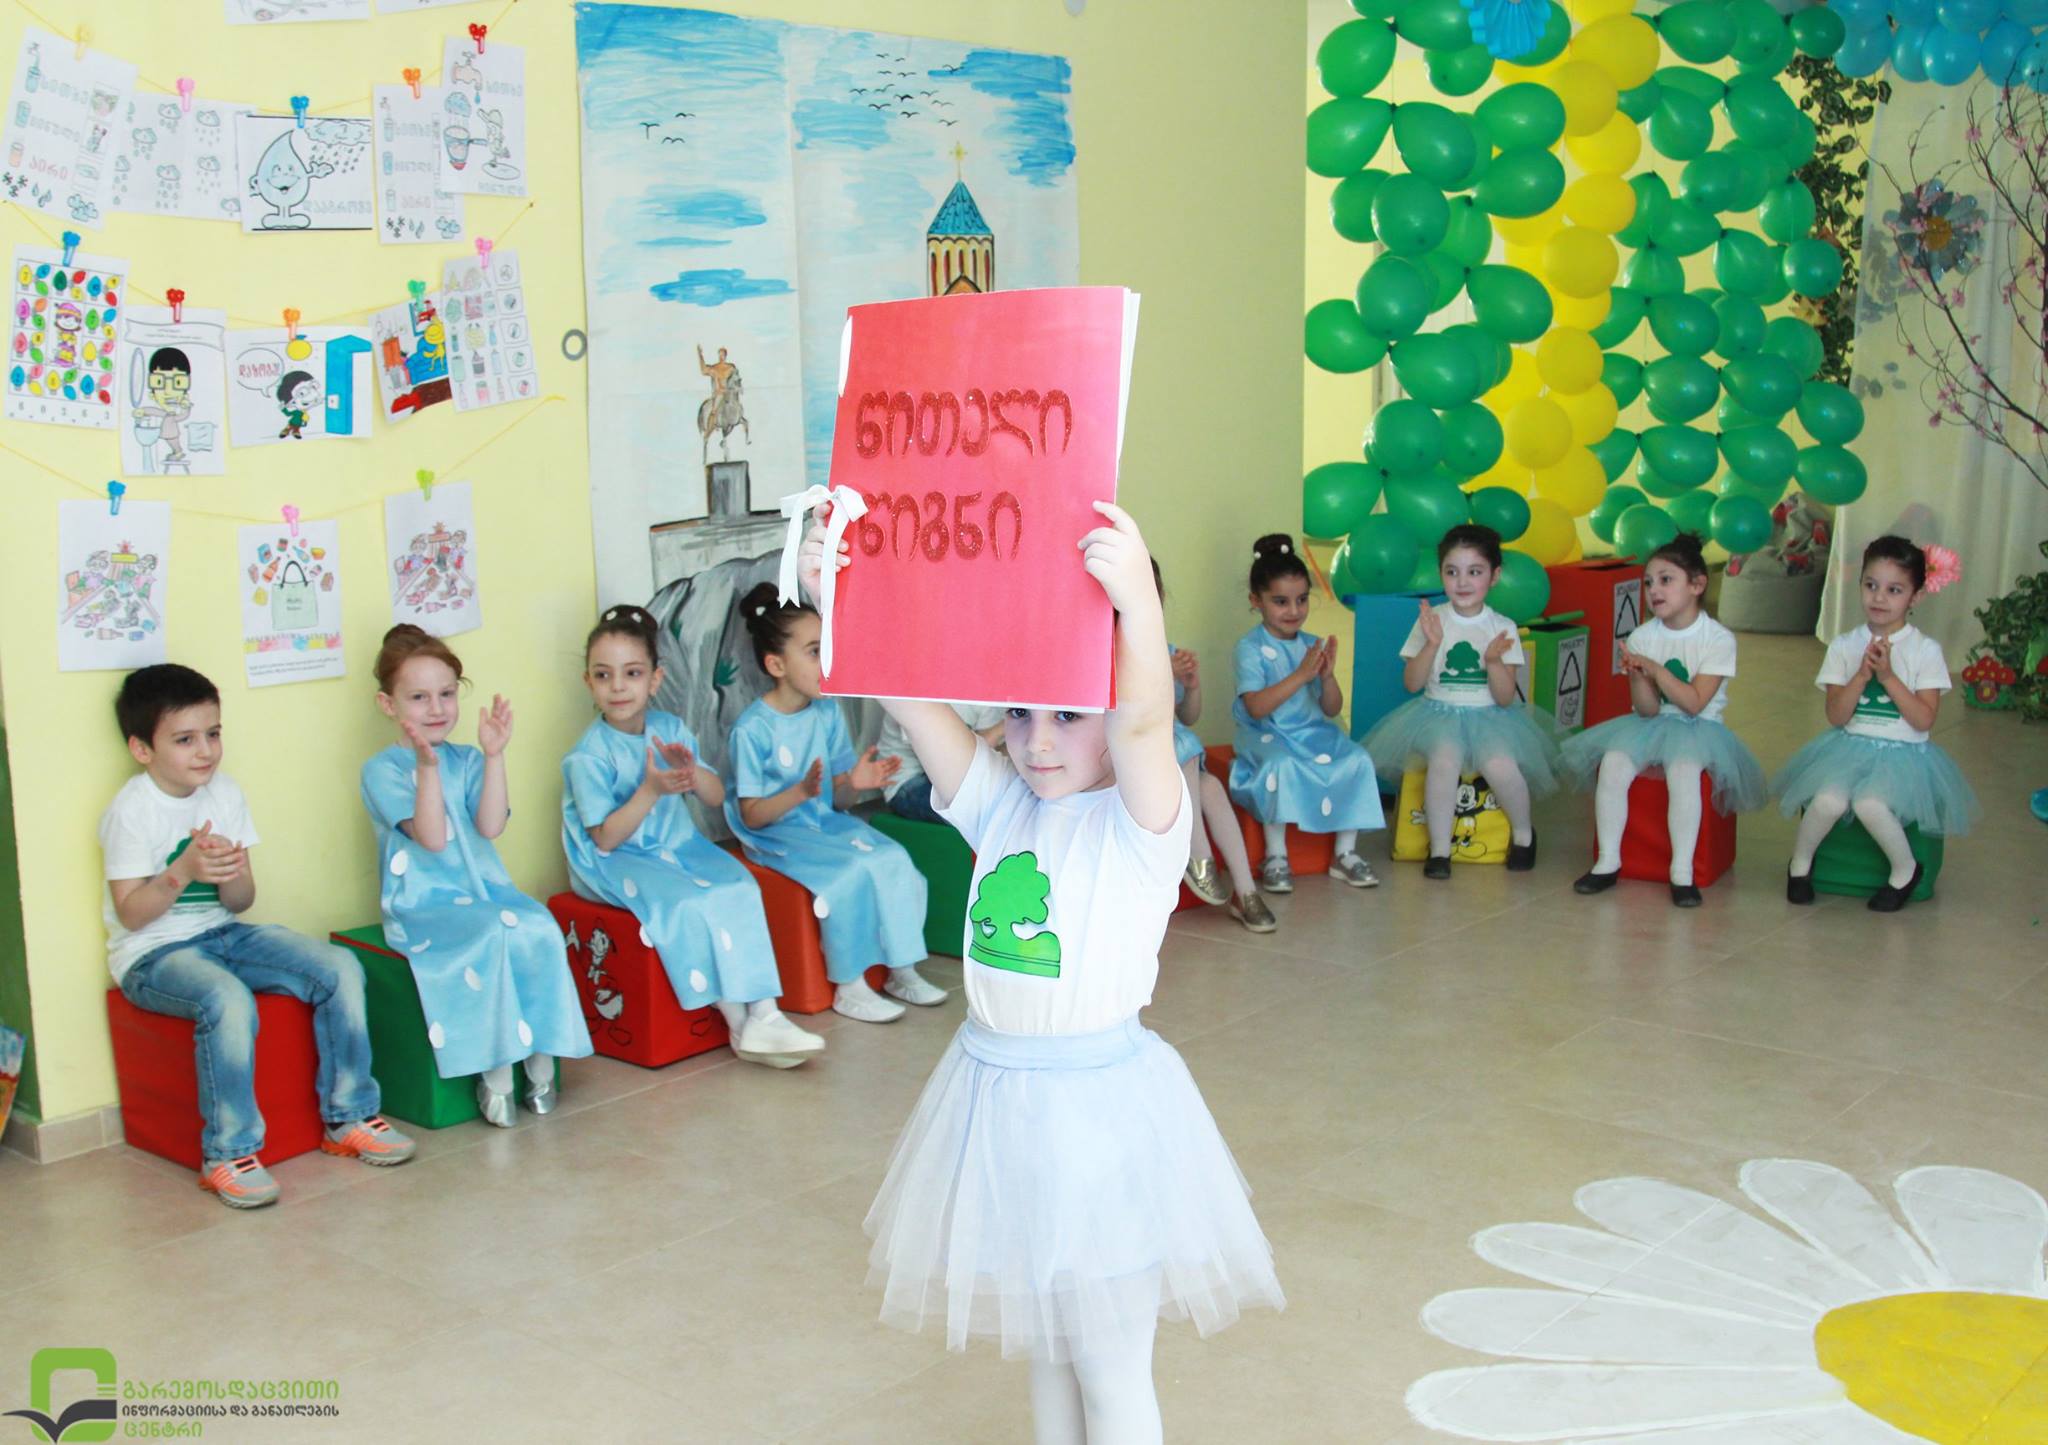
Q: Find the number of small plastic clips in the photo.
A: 13